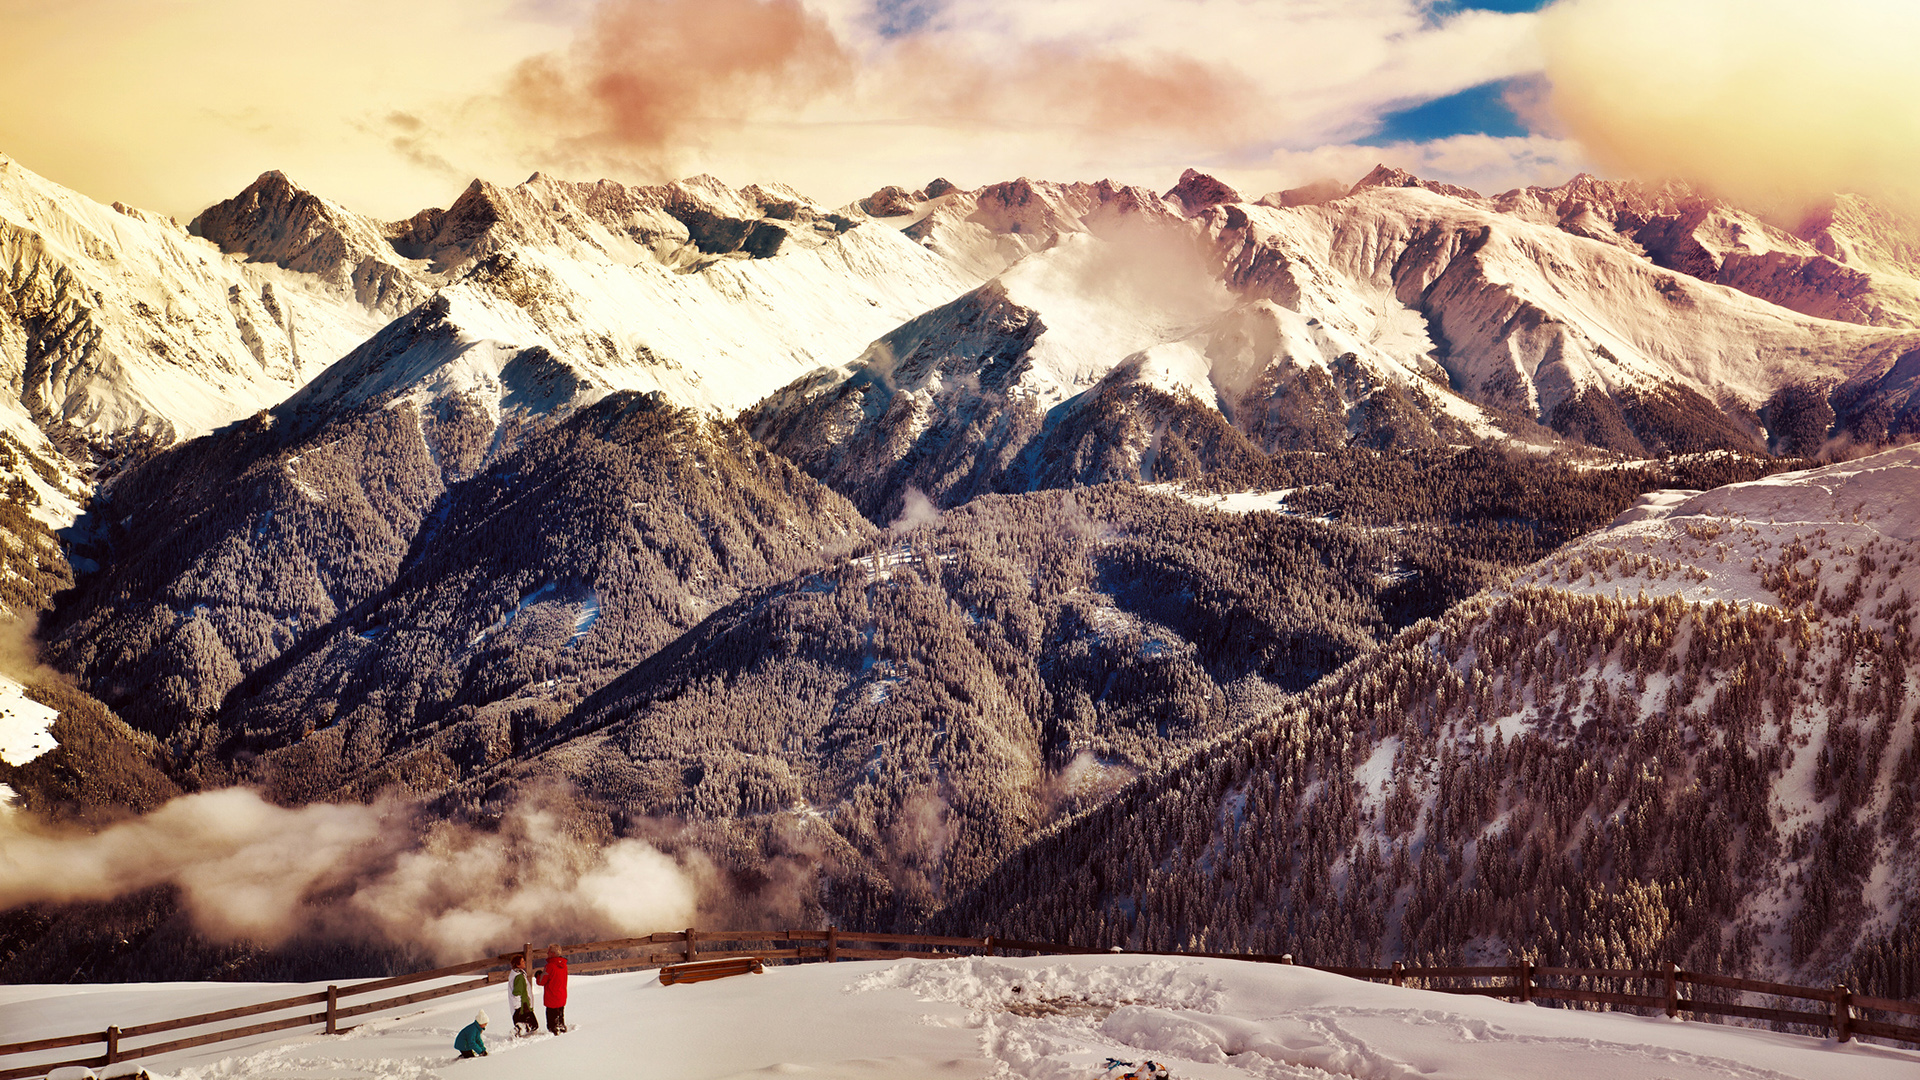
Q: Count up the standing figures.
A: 2